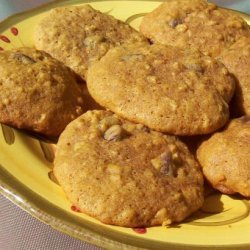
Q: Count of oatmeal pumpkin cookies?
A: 7